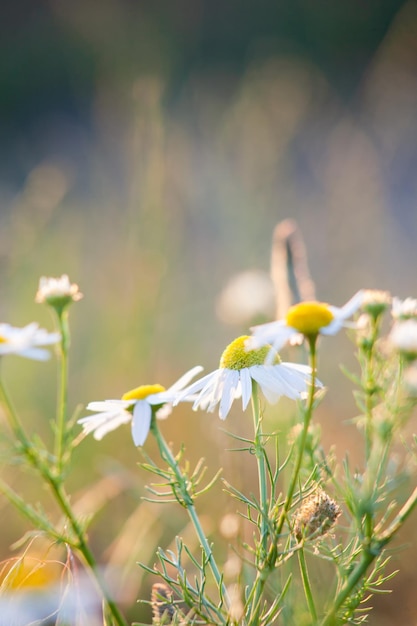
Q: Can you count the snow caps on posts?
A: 0